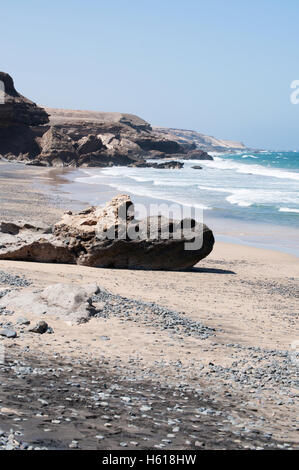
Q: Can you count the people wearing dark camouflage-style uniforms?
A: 0